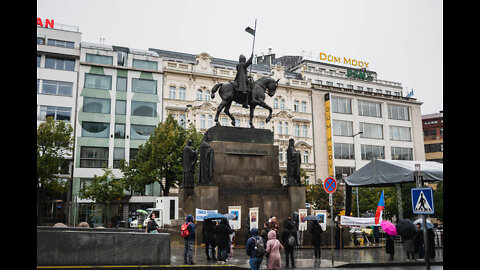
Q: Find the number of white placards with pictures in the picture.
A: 4